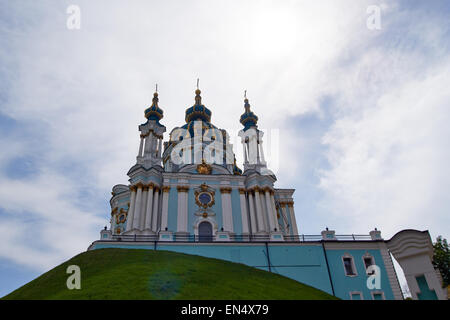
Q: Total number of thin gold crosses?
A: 3